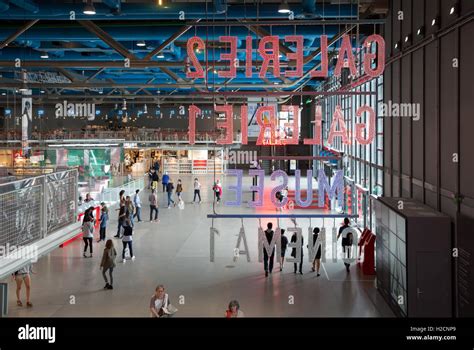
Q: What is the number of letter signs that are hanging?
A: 4